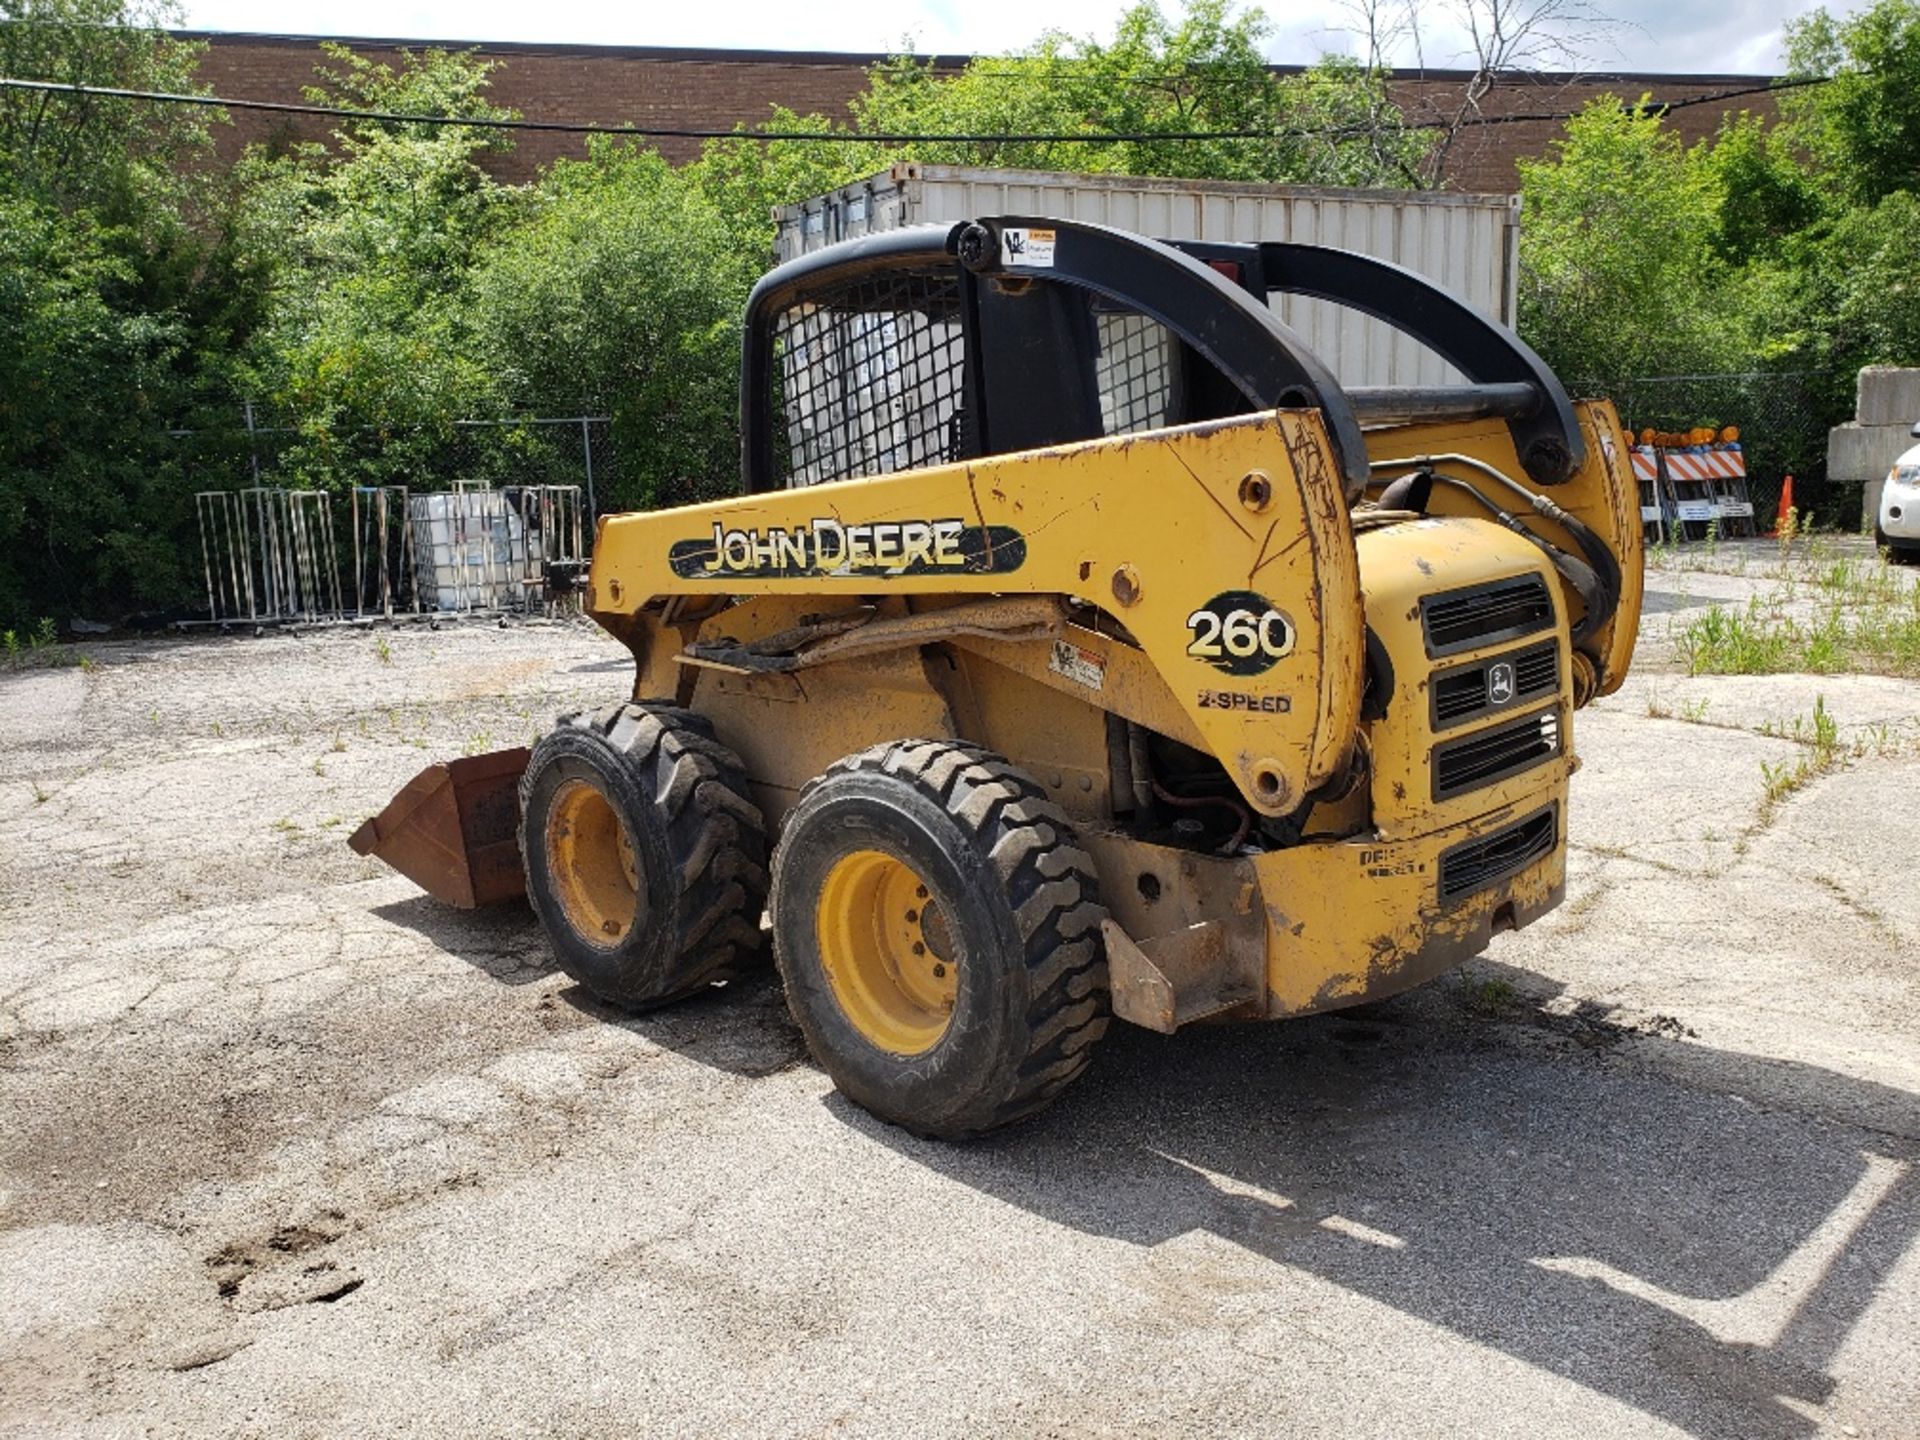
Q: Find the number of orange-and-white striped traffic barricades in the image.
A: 3